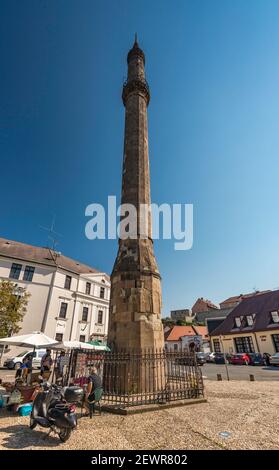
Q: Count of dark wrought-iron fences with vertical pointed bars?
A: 1